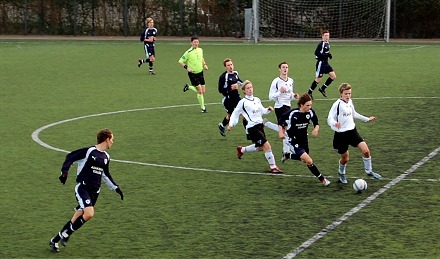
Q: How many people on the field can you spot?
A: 9